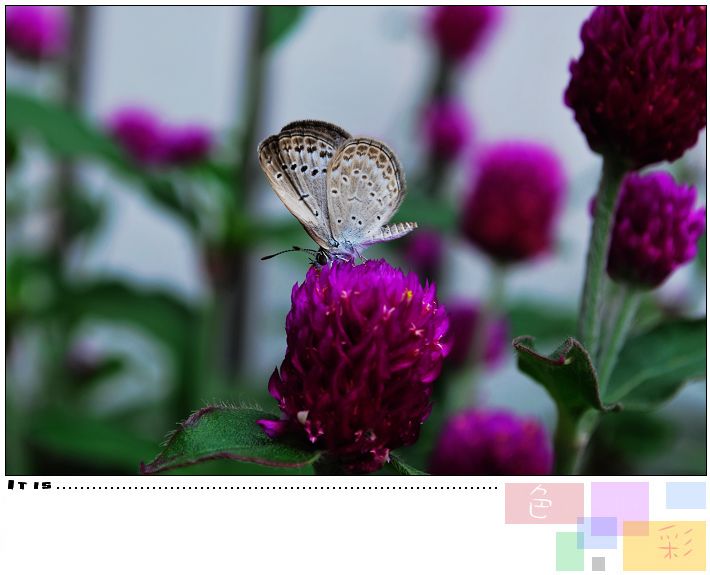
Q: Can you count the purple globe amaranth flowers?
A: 12